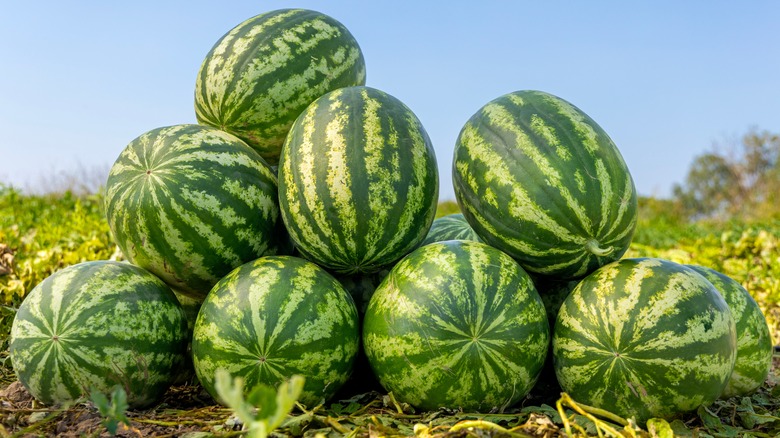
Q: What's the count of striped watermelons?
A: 10